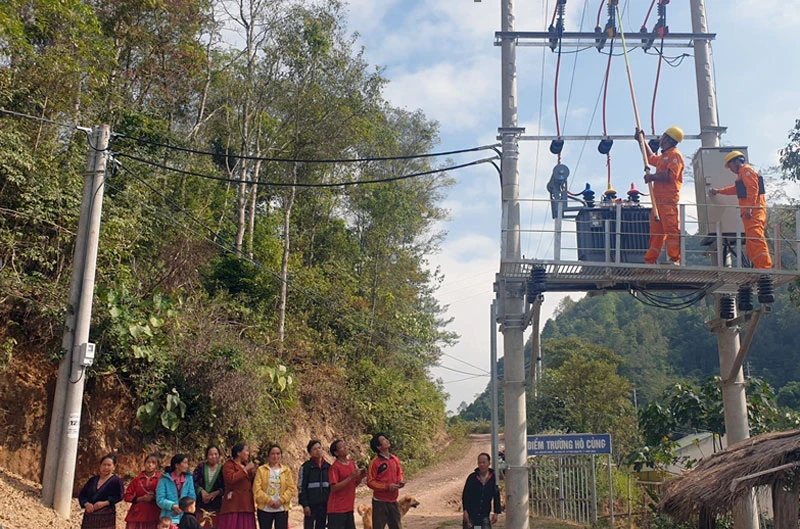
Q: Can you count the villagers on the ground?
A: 12